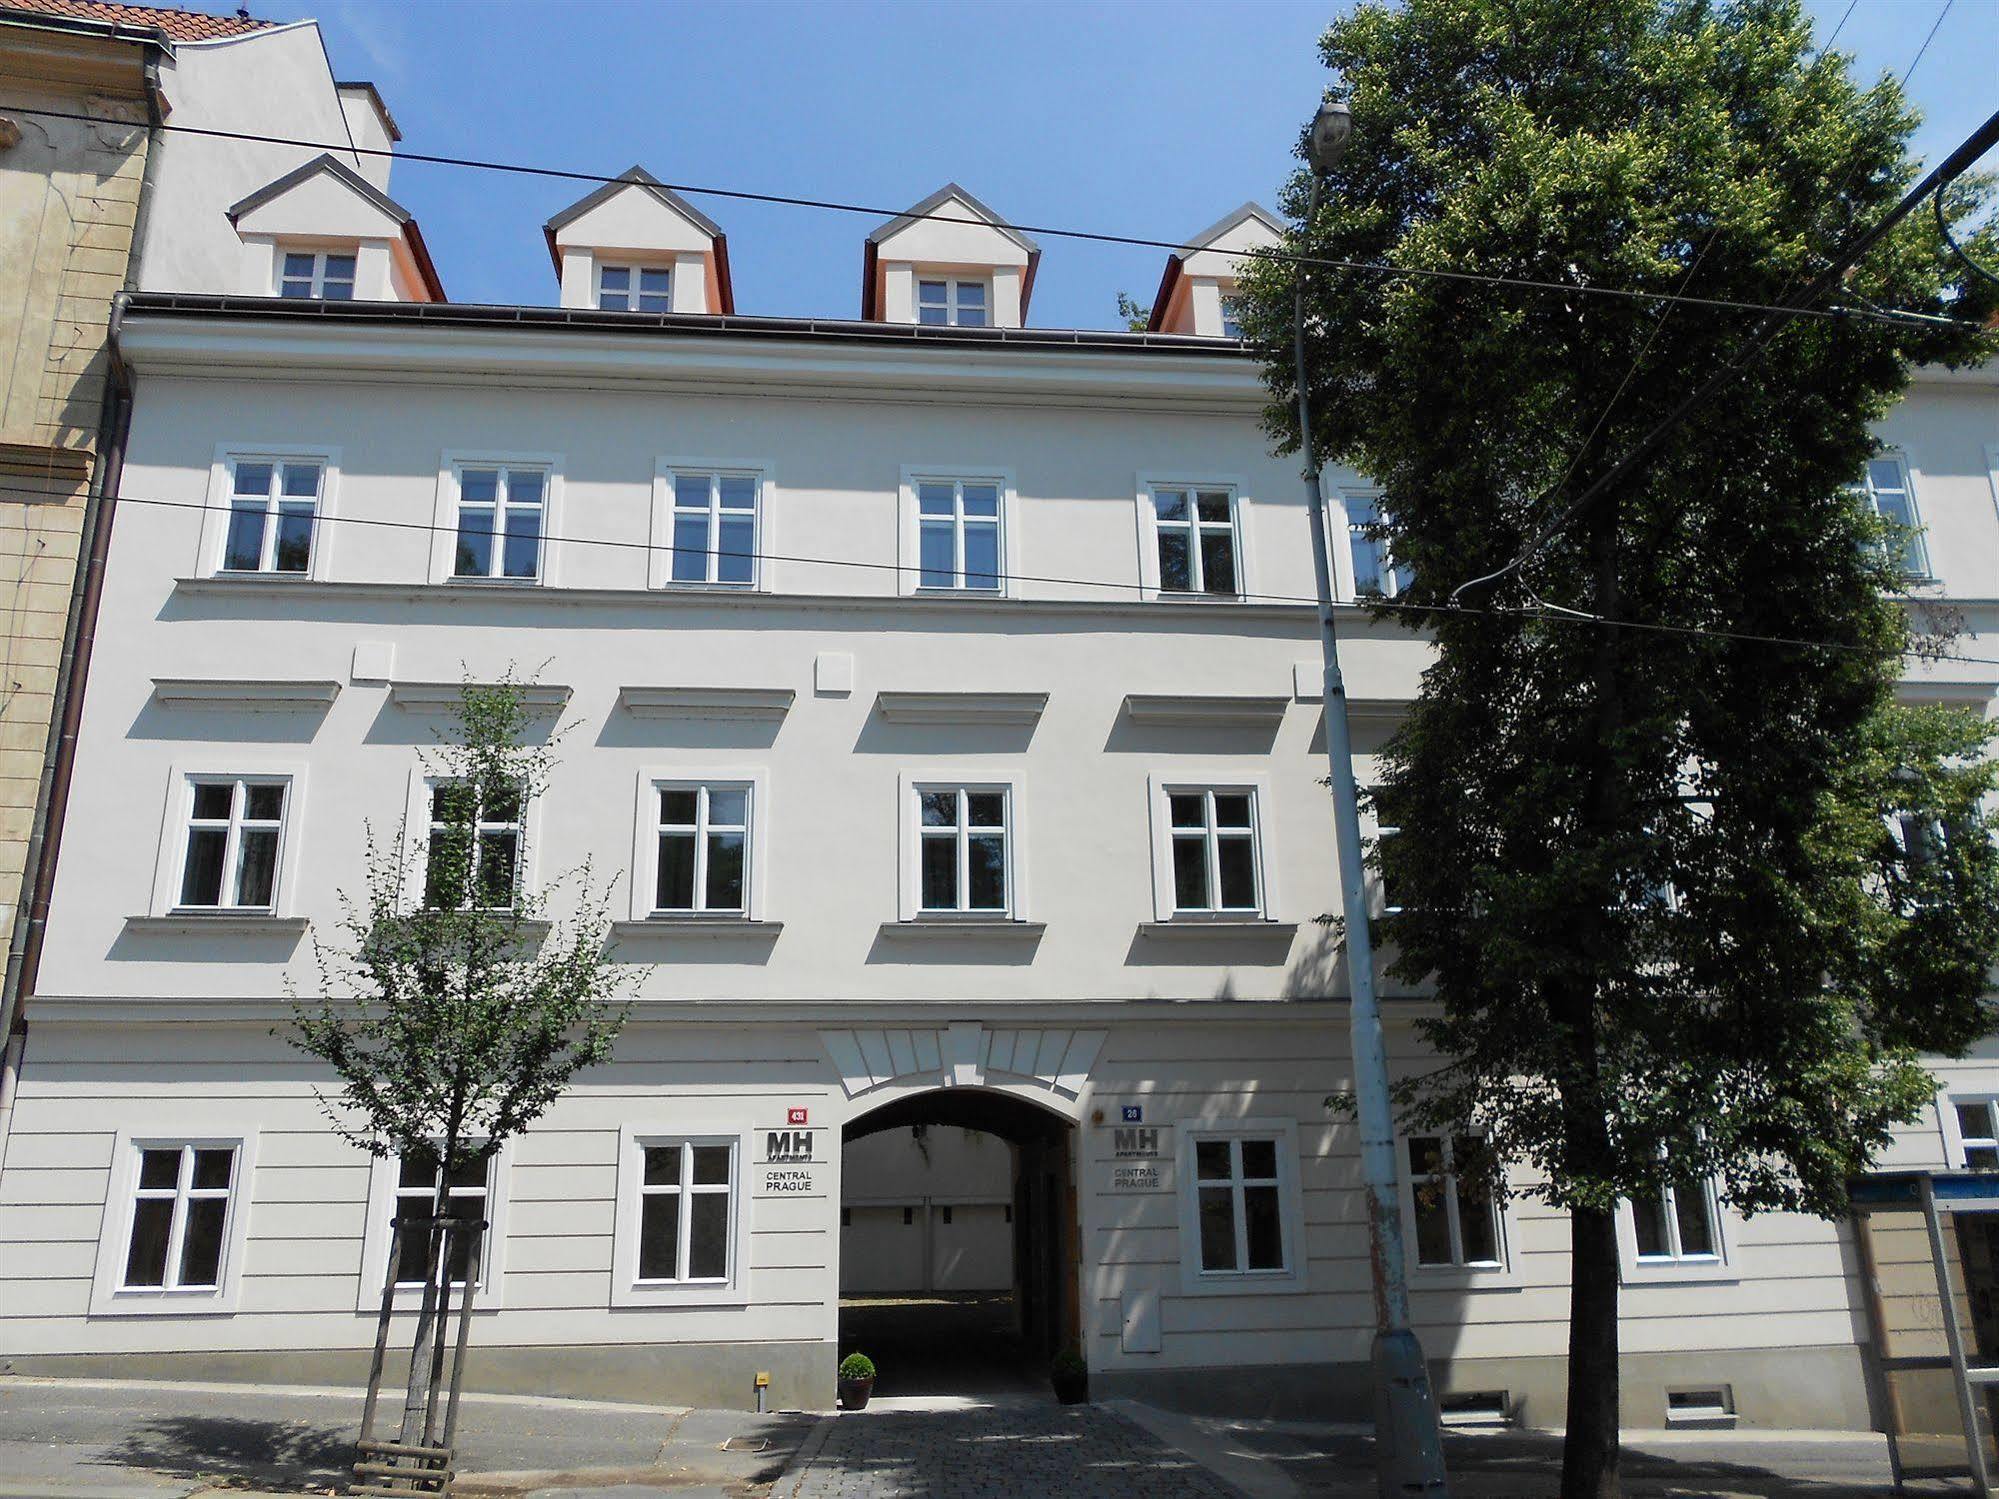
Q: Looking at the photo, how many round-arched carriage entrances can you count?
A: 1